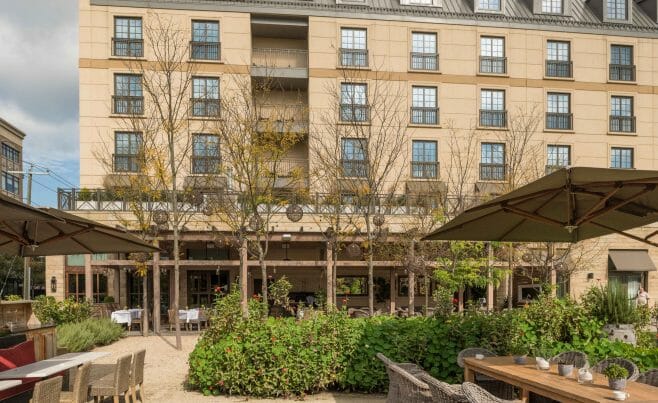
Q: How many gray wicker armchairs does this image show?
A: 7